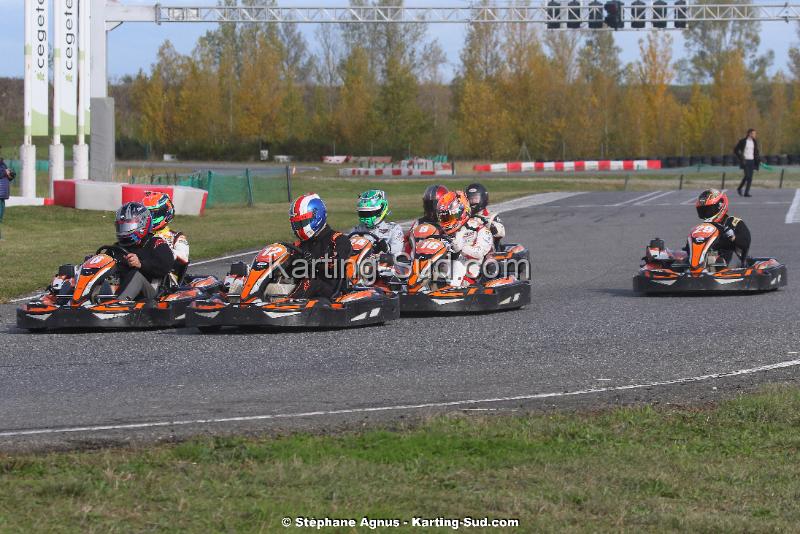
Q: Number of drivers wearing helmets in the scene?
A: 8